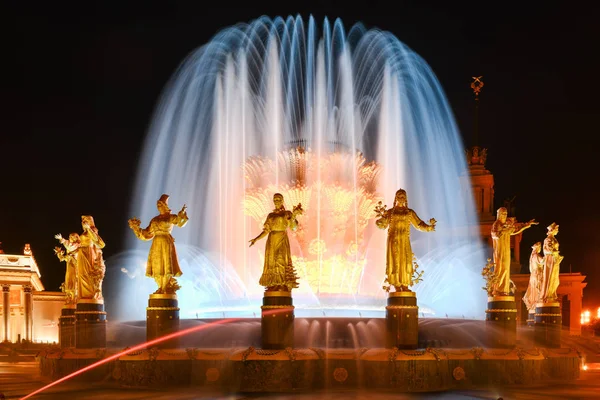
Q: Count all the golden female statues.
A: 8